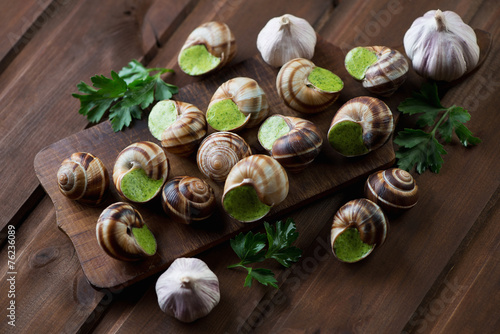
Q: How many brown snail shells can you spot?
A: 15